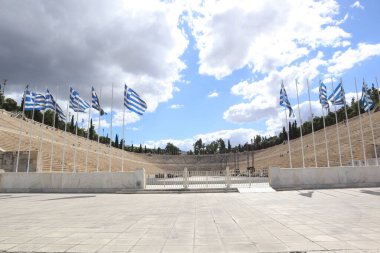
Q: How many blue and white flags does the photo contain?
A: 9